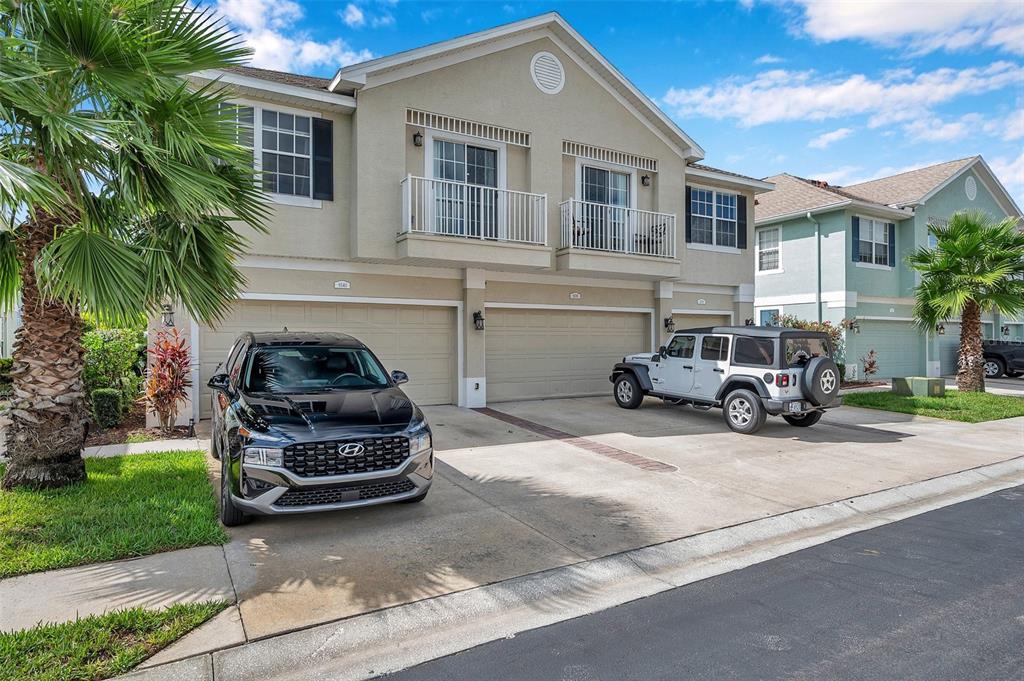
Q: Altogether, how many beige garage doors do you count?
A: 3